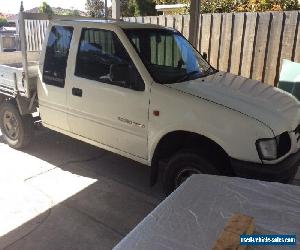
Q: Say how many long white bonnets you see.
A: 1